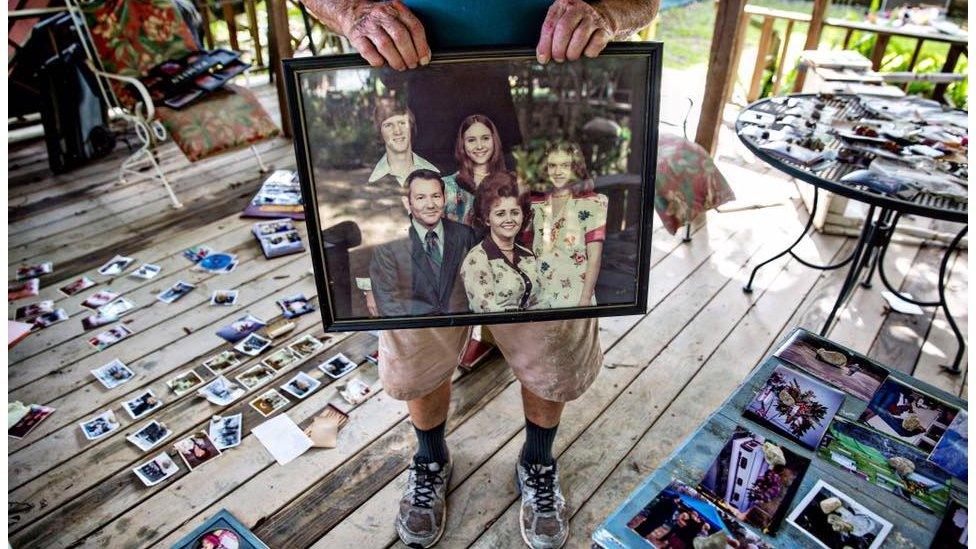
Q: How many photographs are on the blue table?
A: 9